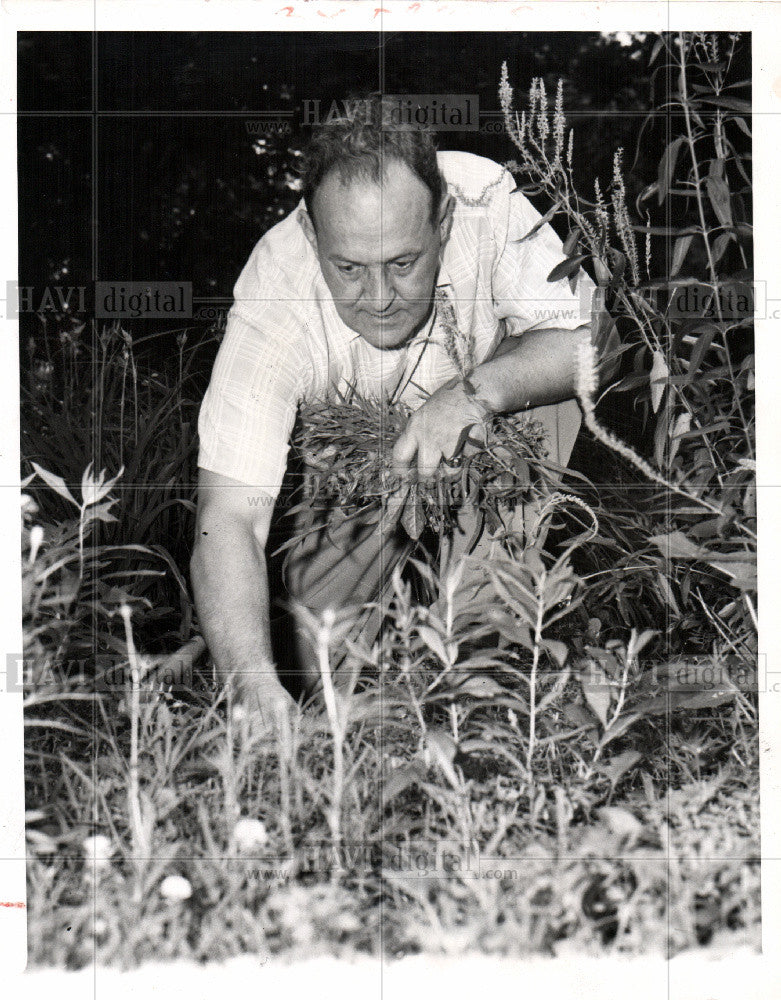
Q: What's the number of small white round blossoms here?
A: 3